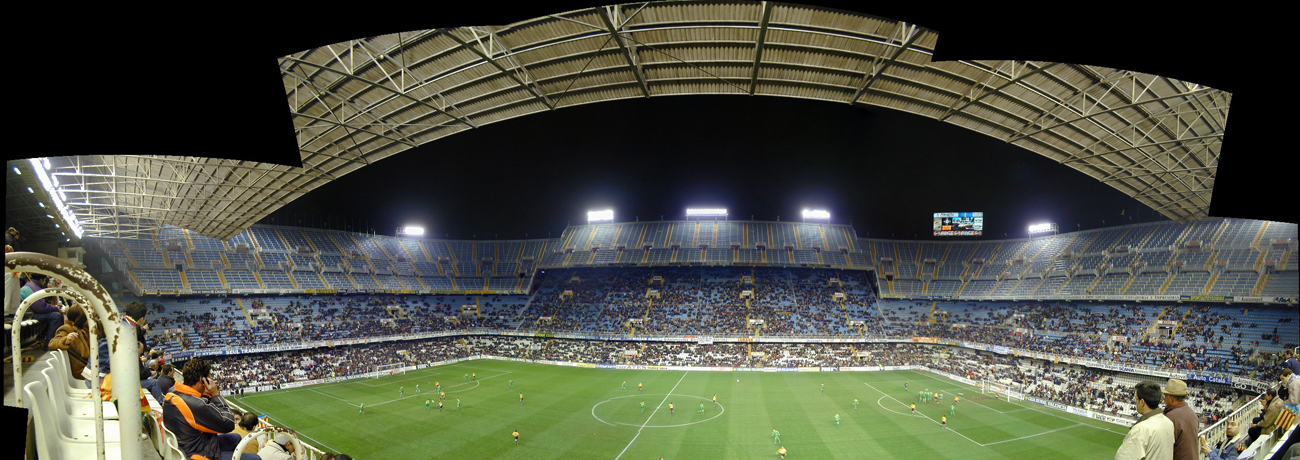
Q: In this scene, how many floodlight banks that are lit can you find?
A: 5